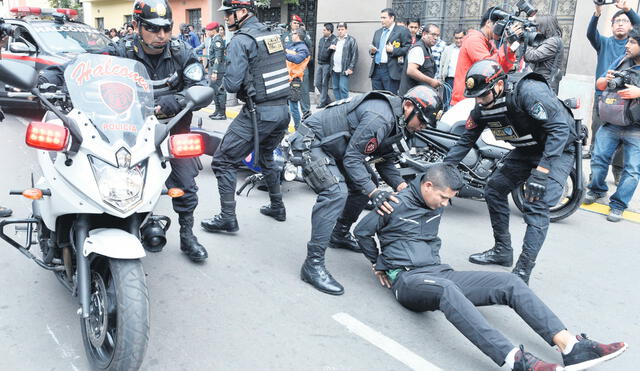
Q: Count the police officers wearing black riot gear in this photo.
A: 4